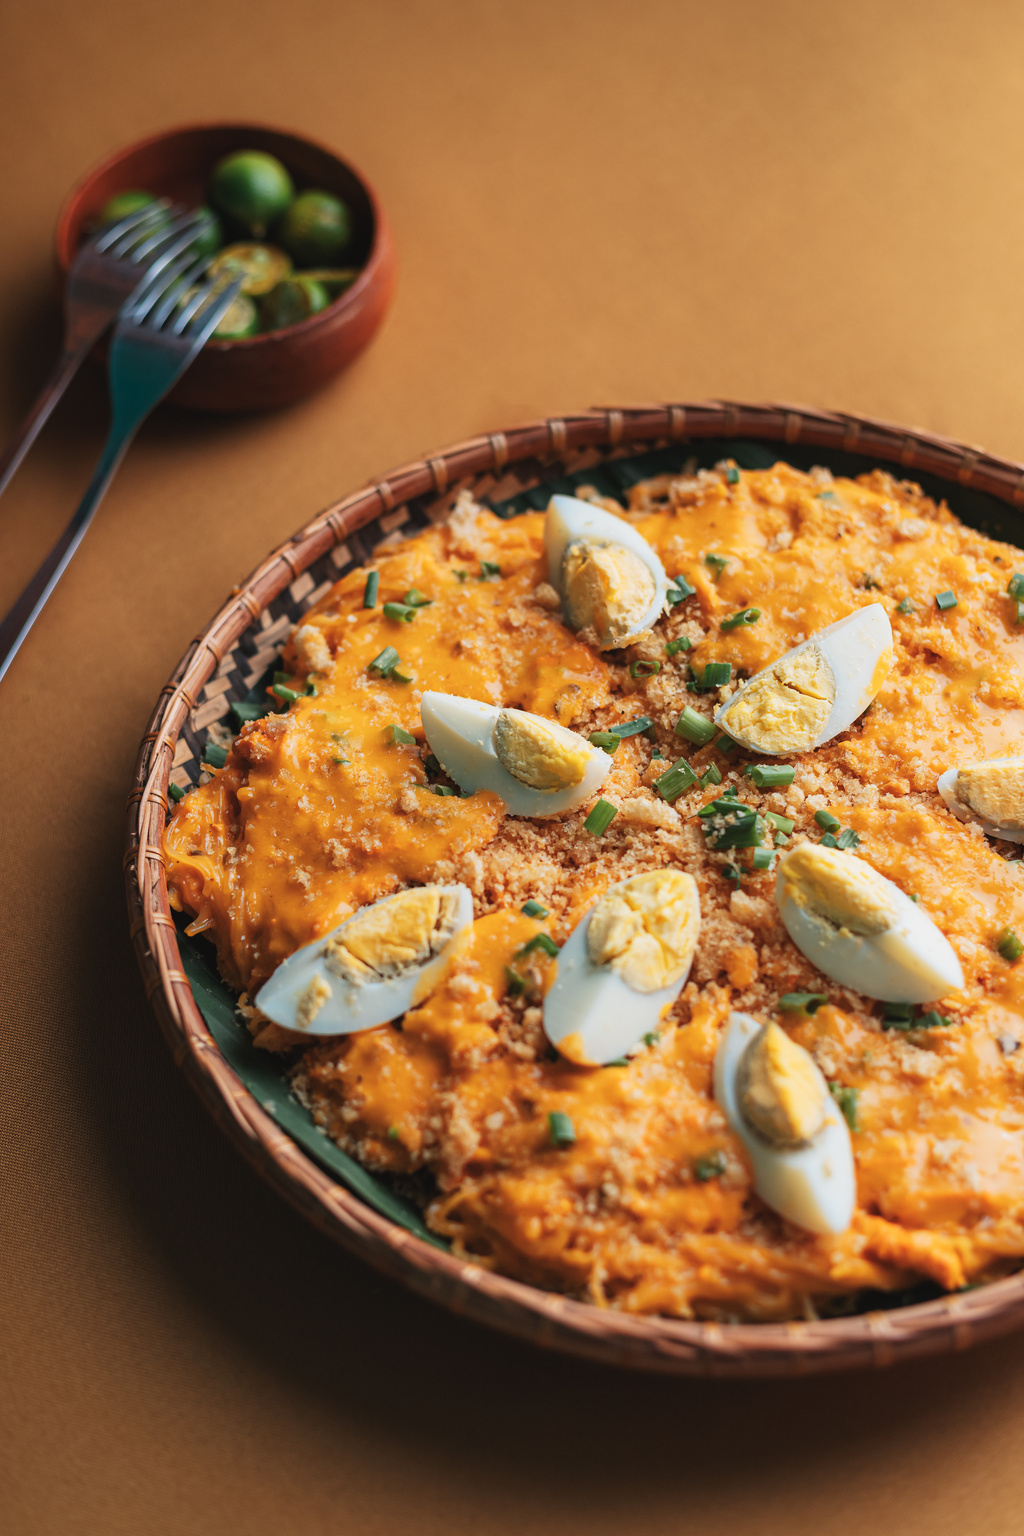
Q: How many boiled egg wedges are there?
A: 8